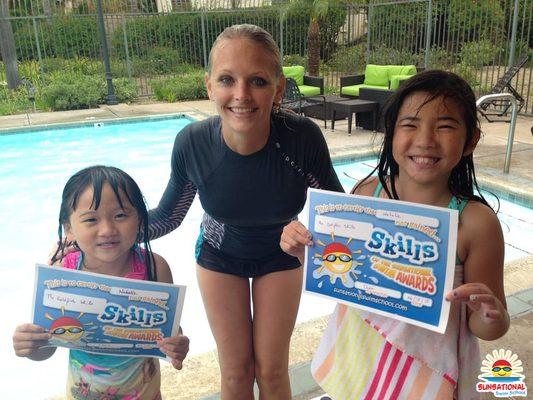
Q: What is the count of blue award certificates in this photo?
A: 2